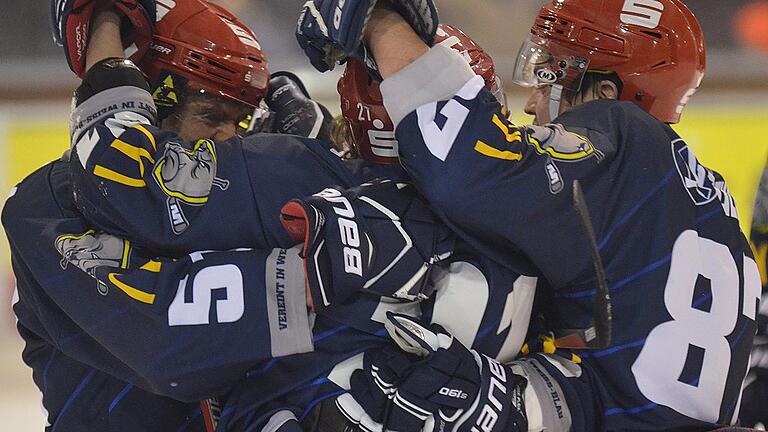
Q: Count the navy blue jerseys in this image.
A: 3